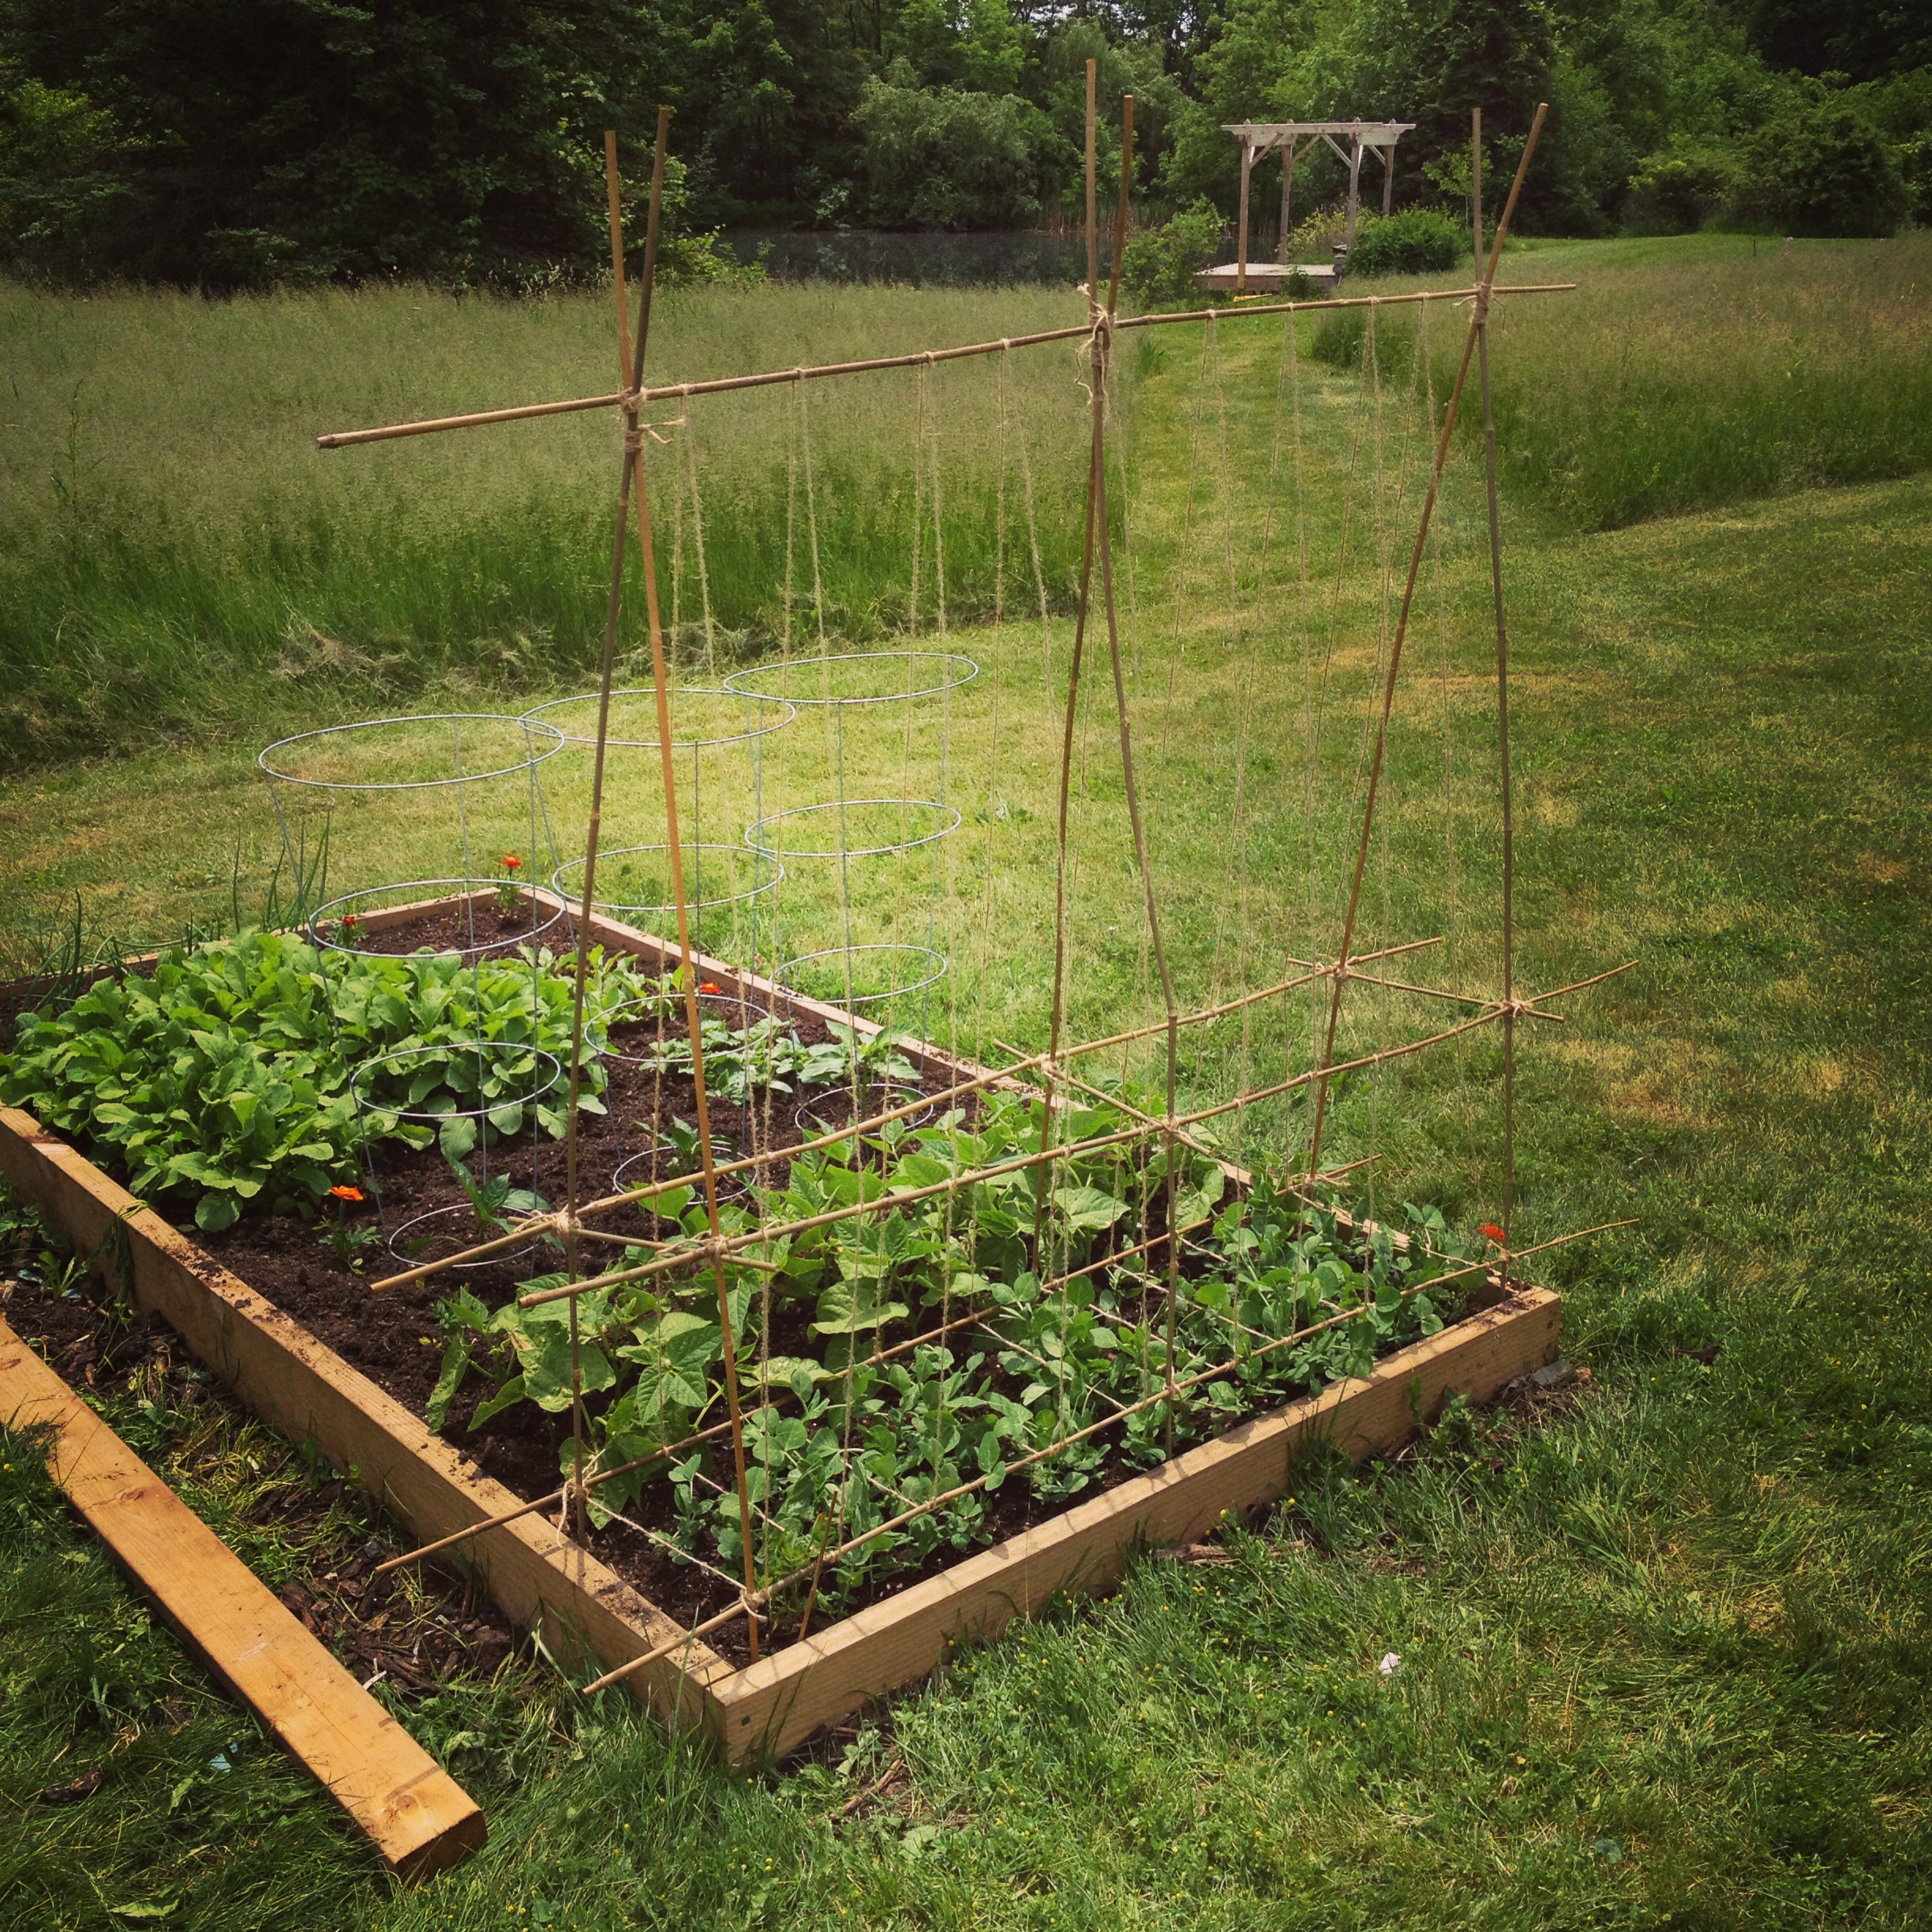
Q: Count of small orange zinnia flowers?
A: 5